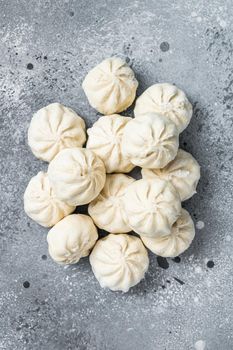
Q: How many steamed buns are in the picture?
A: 13